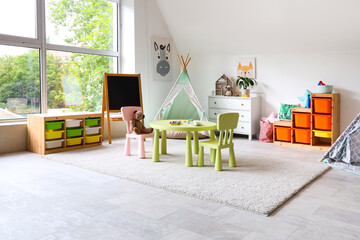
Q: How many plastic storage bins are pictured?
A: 15